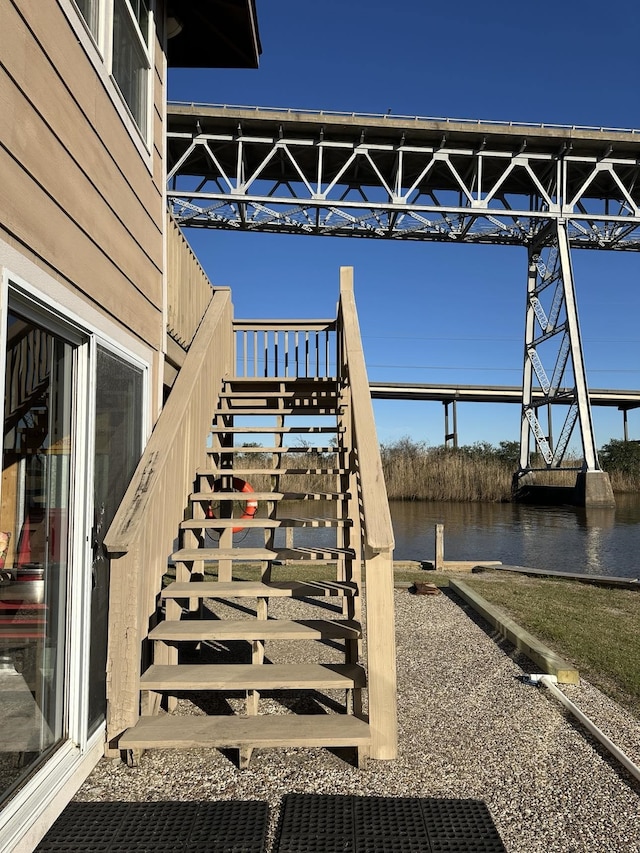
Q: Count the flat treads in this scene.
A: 13